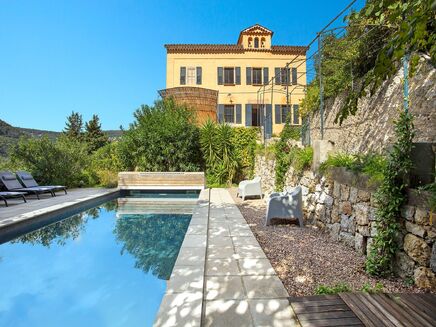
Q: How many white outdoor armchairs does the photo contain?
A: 2